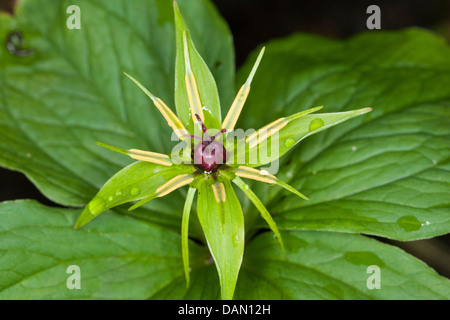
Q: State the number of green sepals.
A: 4